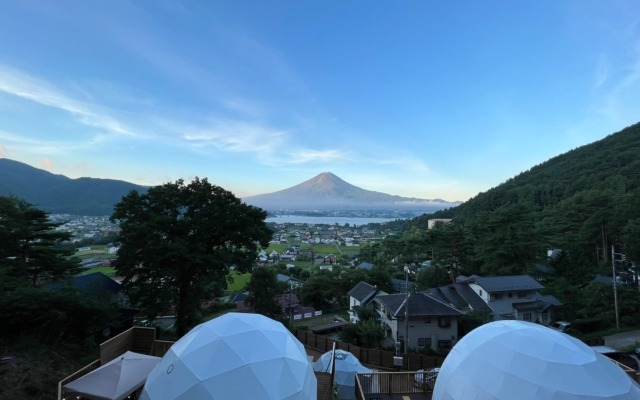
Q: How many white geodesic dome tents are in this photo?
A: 3